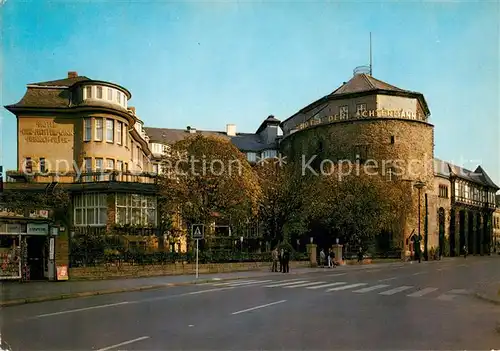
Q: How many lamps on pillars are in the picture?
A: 2